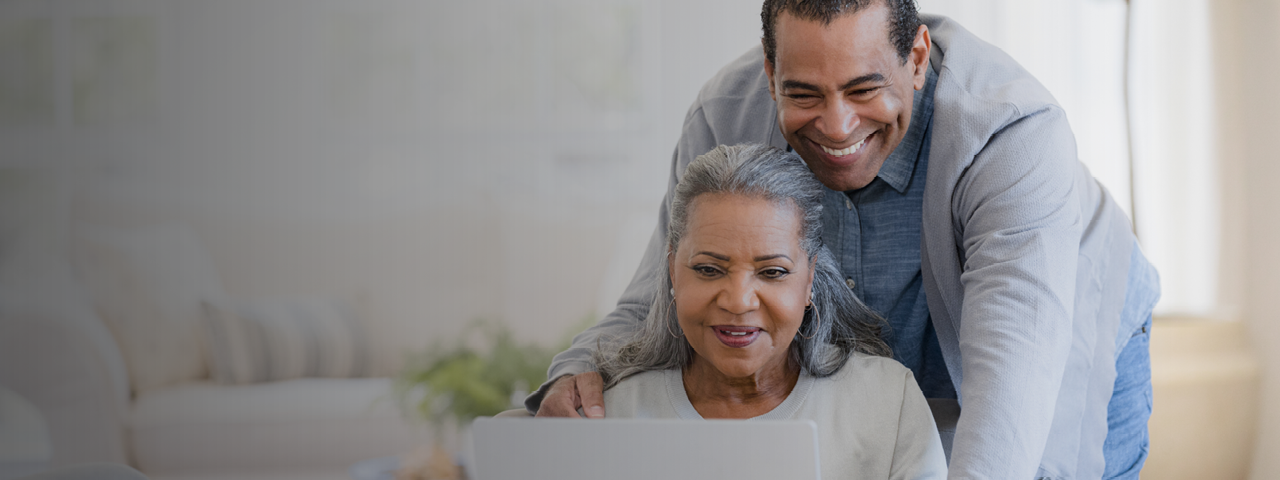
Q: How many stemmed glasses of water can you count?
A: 0